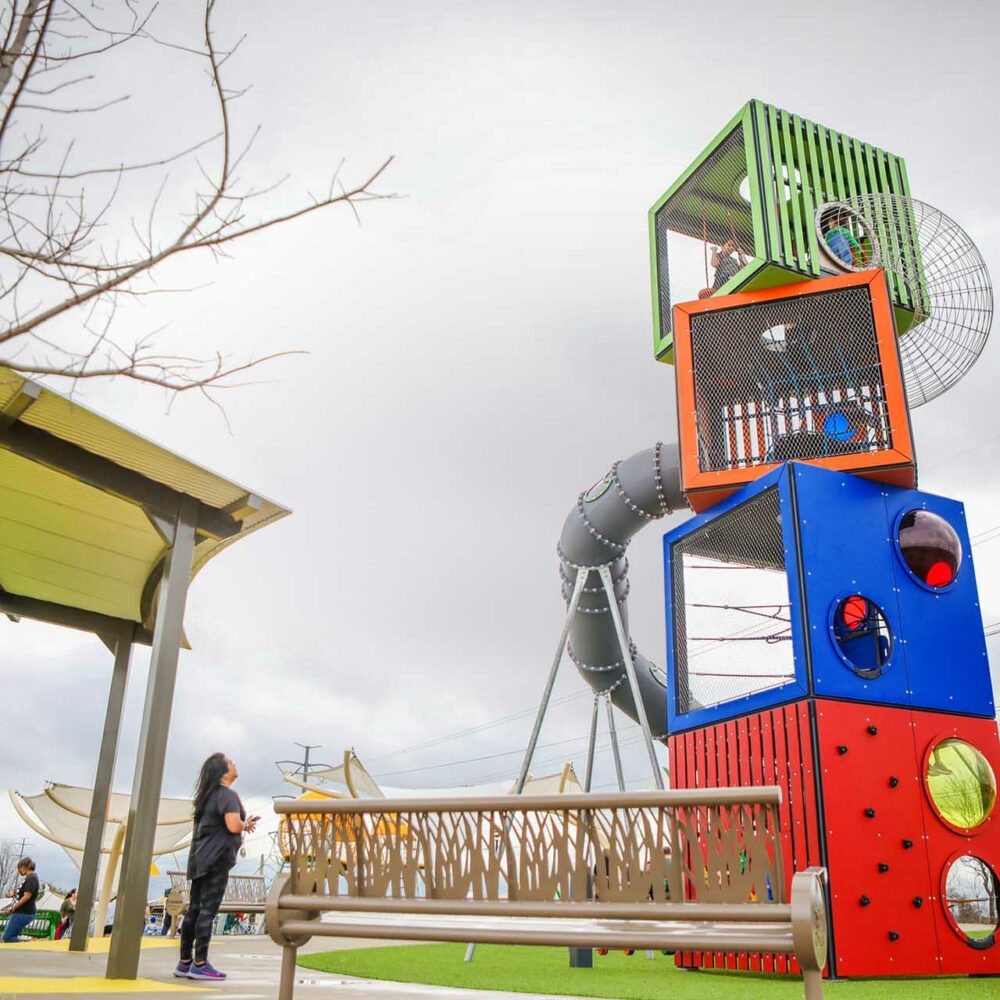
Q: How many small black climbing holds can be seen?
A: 9